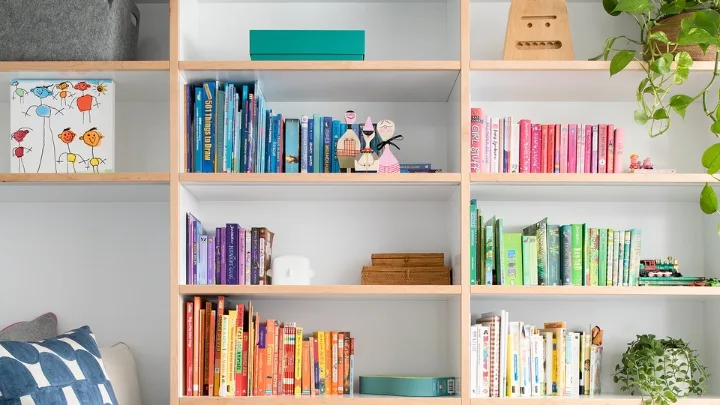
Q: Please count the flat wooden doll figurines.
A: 3